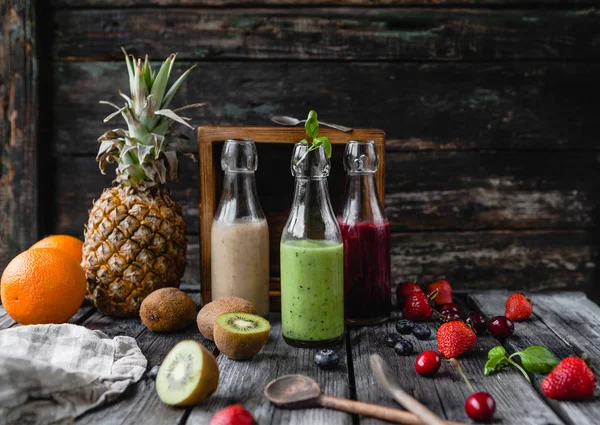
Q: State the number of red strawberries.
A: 7